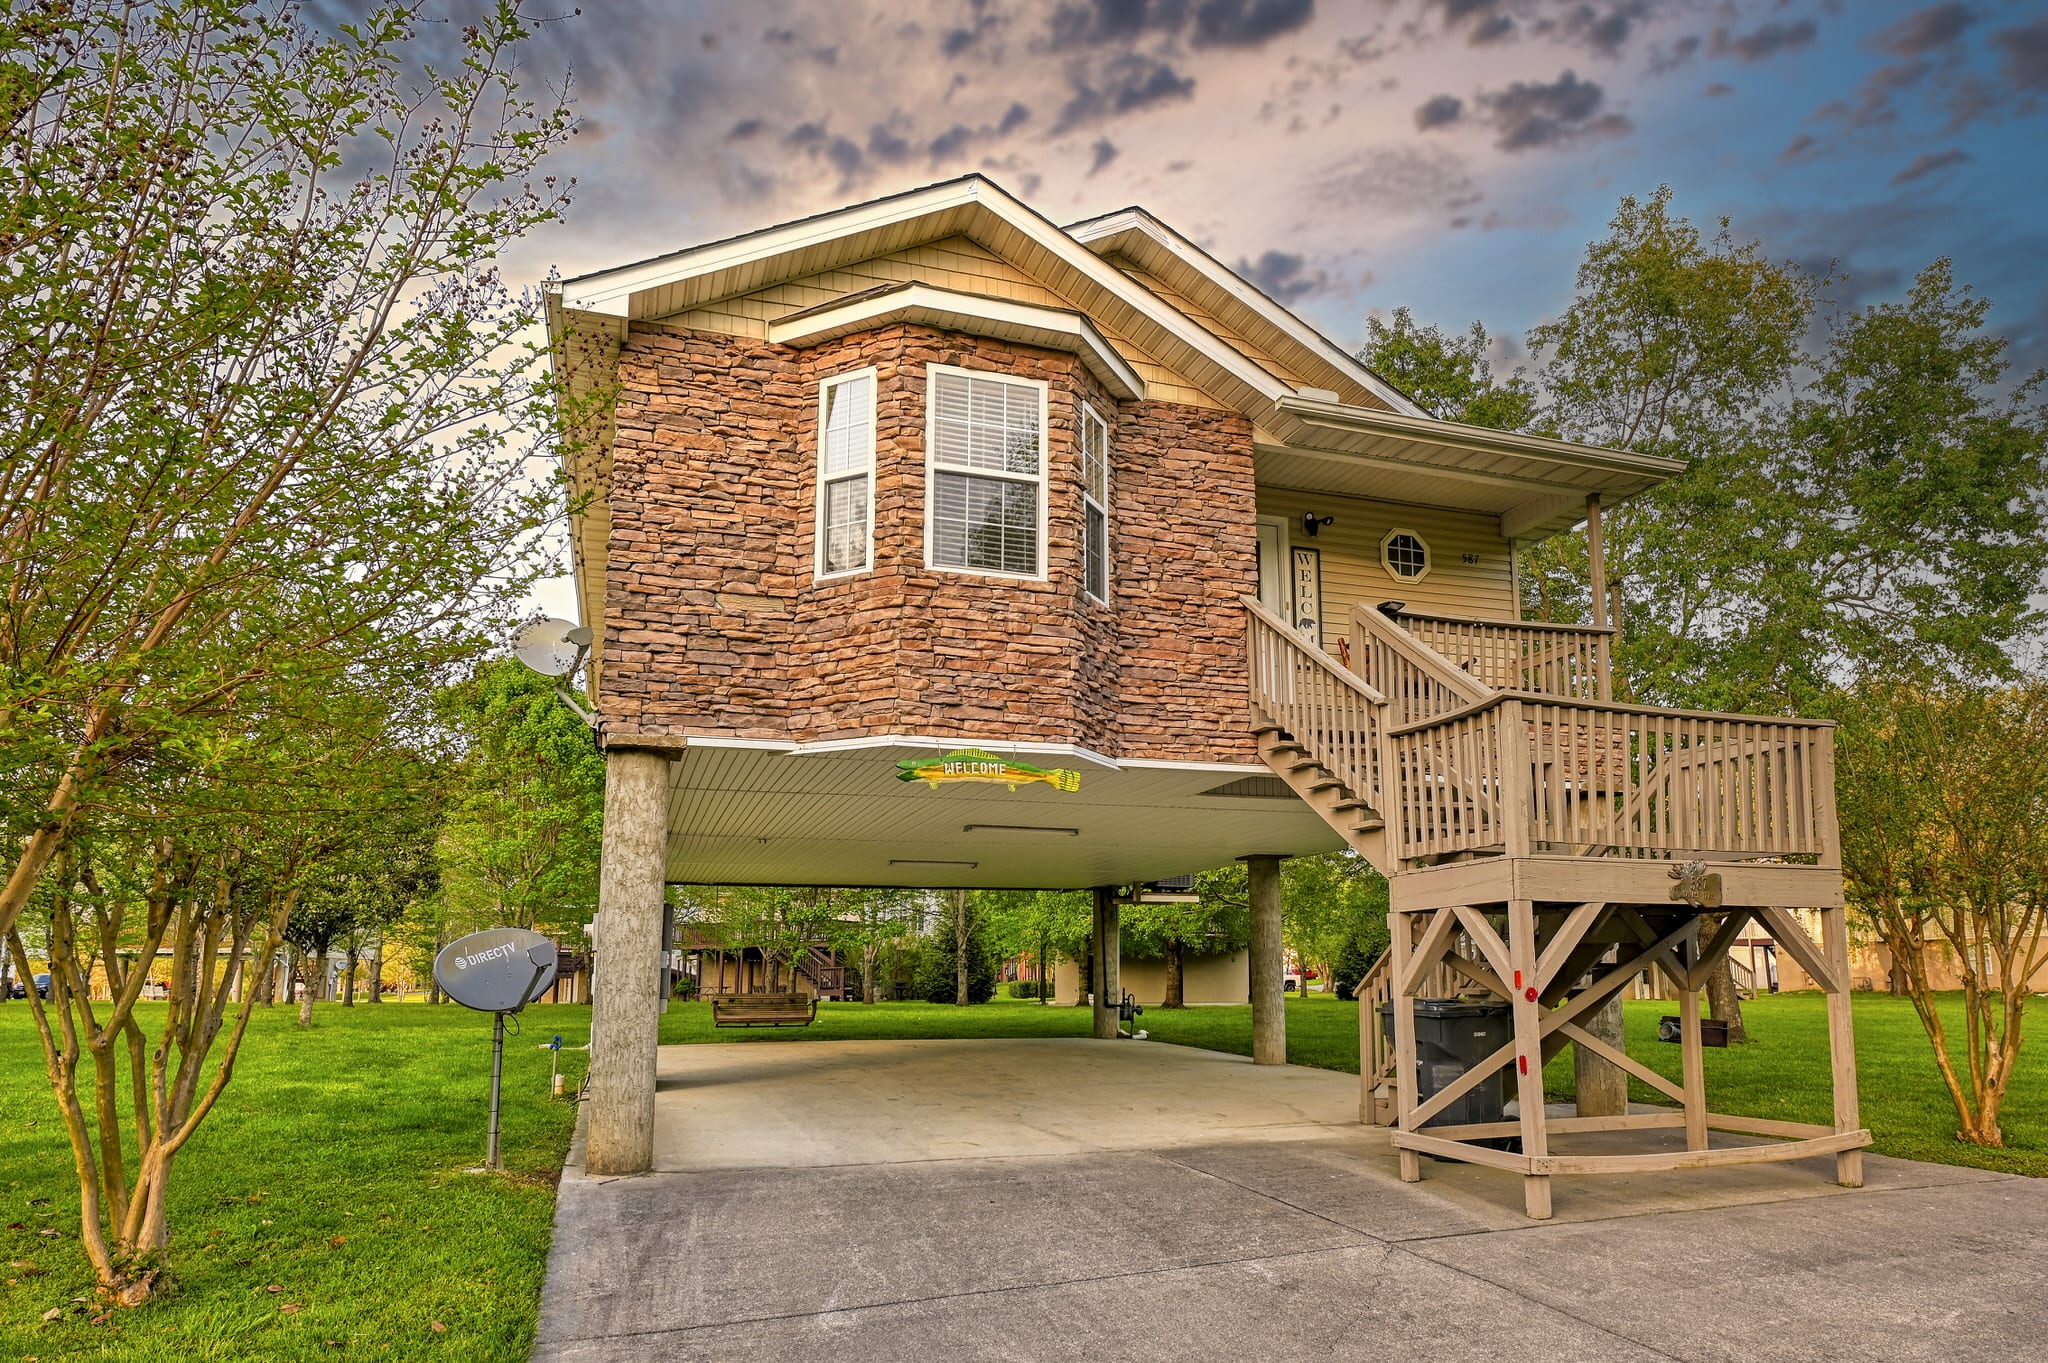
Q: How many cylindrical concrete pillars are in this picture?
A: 4